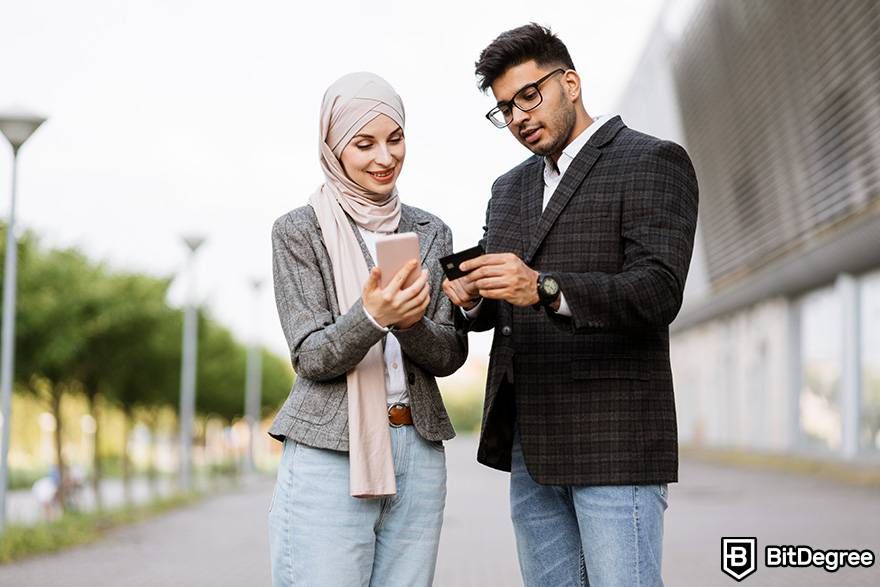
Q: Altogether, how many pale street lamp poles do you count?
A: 3